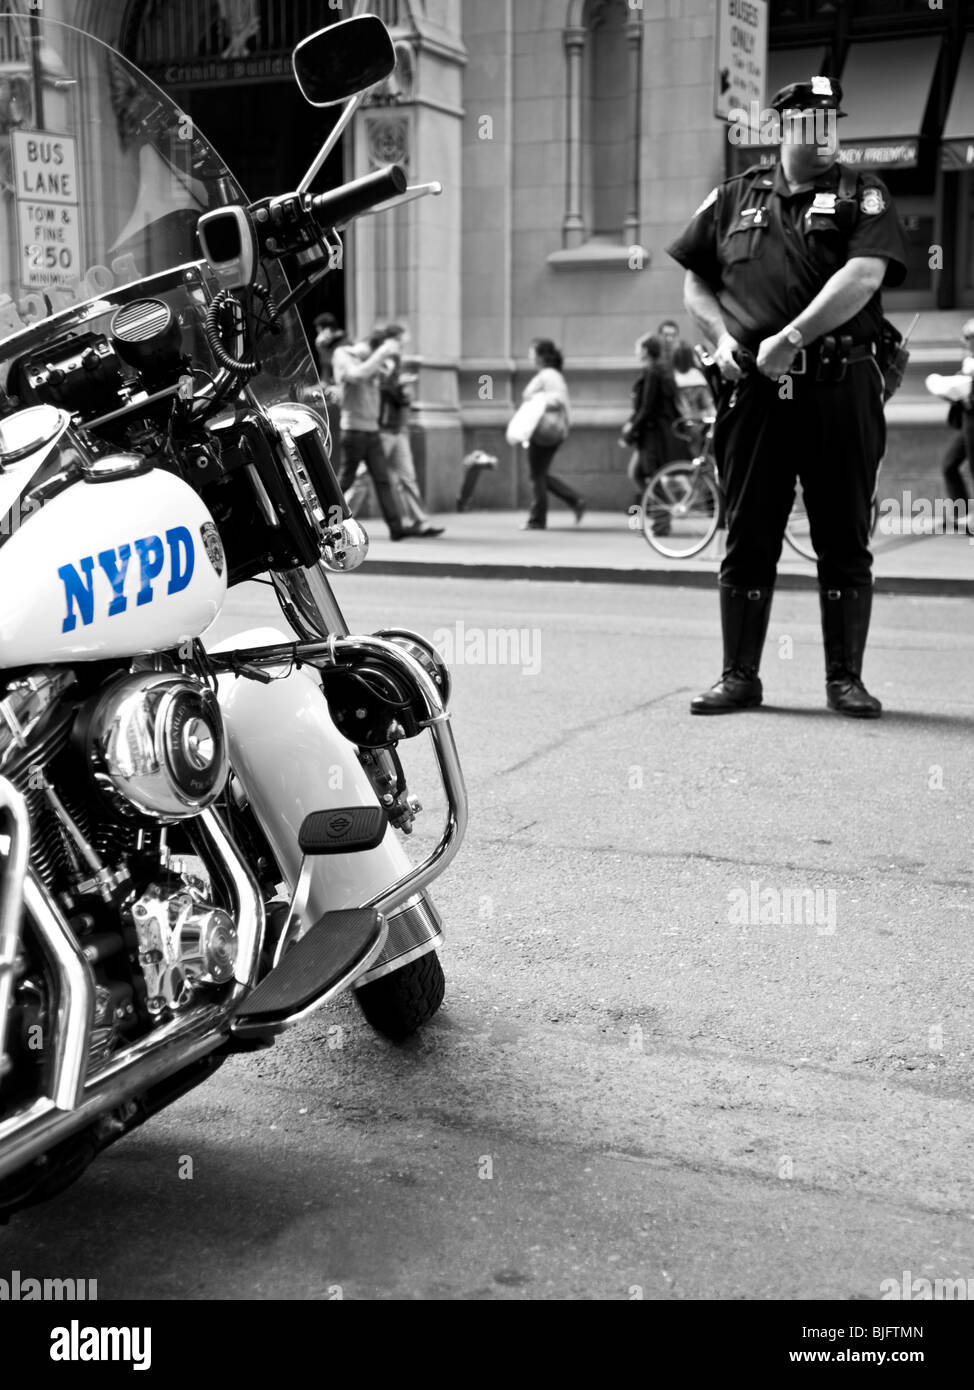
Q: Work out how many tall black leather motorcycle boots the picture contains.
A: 2